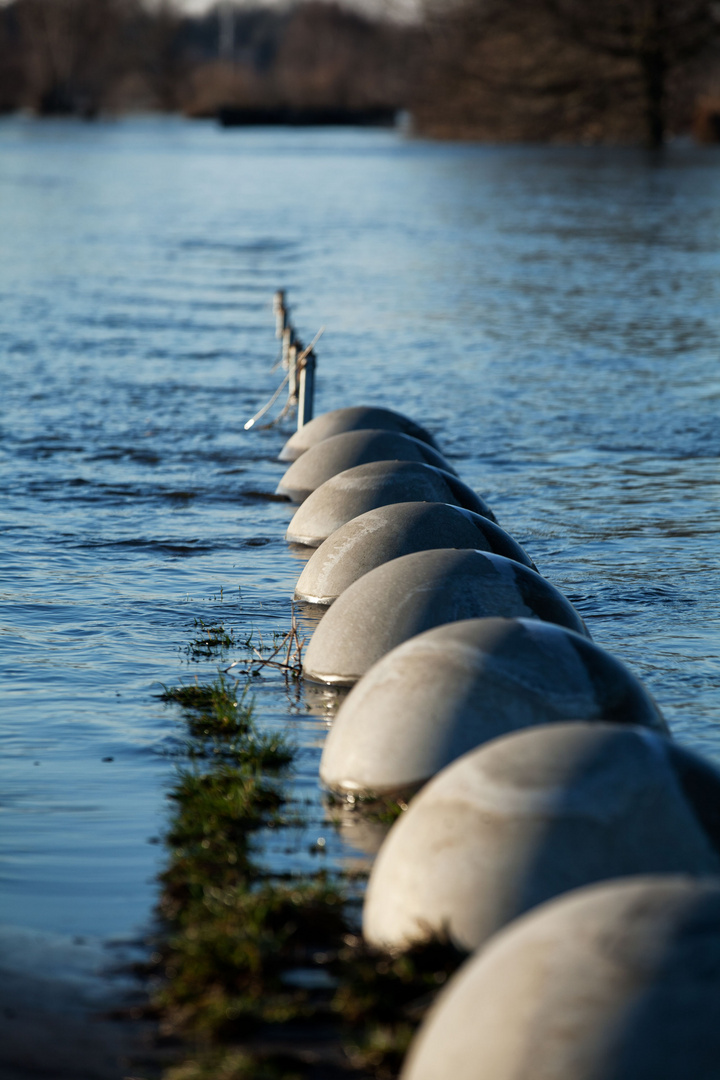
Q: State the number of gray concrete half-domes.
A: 8